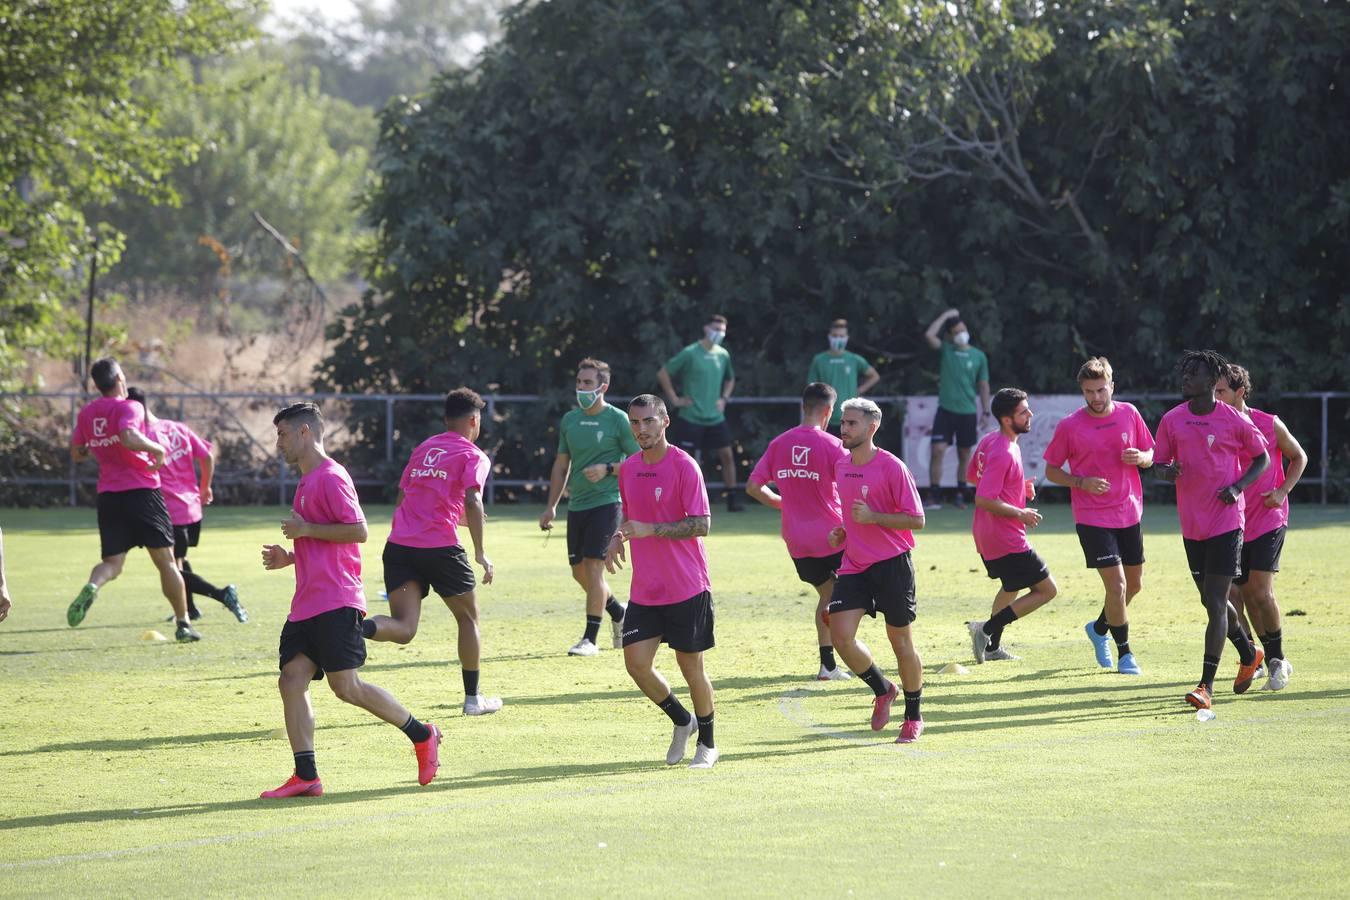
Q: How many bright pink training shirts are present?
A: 11